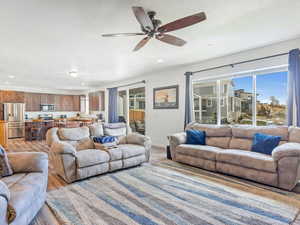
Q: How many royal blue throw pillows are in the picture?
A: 2